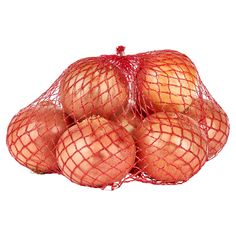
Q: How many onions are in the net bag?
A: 7